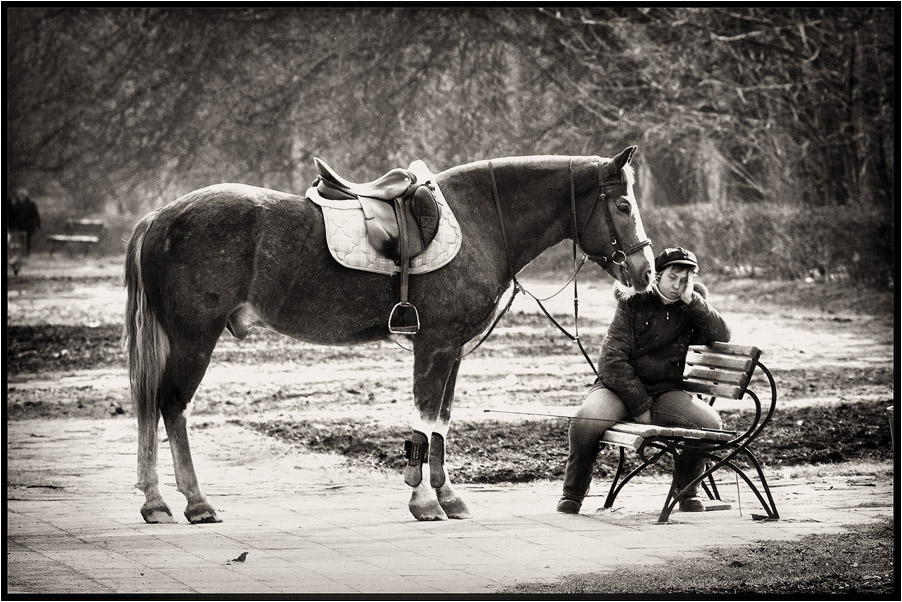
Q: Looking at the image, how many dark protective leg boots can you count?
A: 2